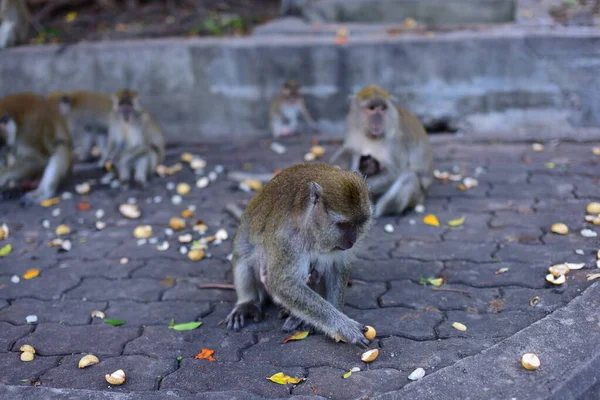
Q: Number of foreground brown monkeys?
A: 1